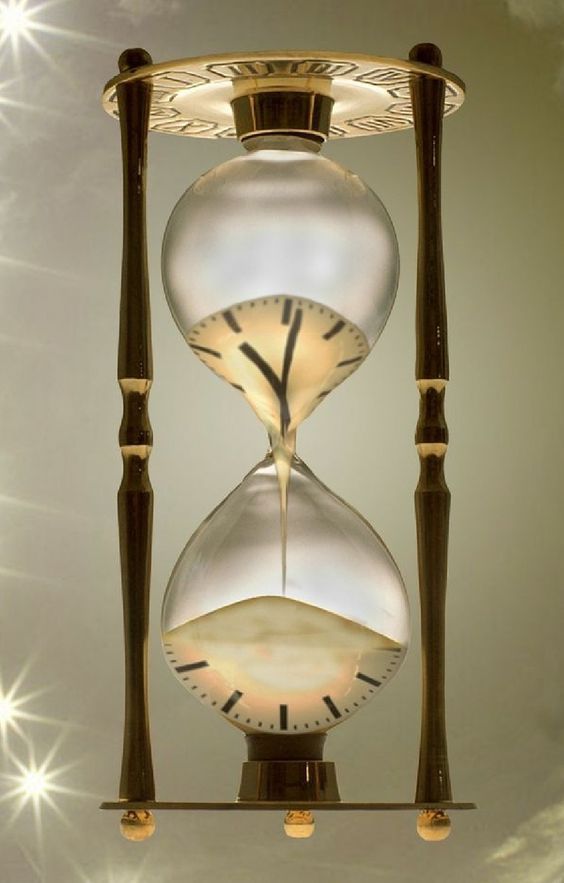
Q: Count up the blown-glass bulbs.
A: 2